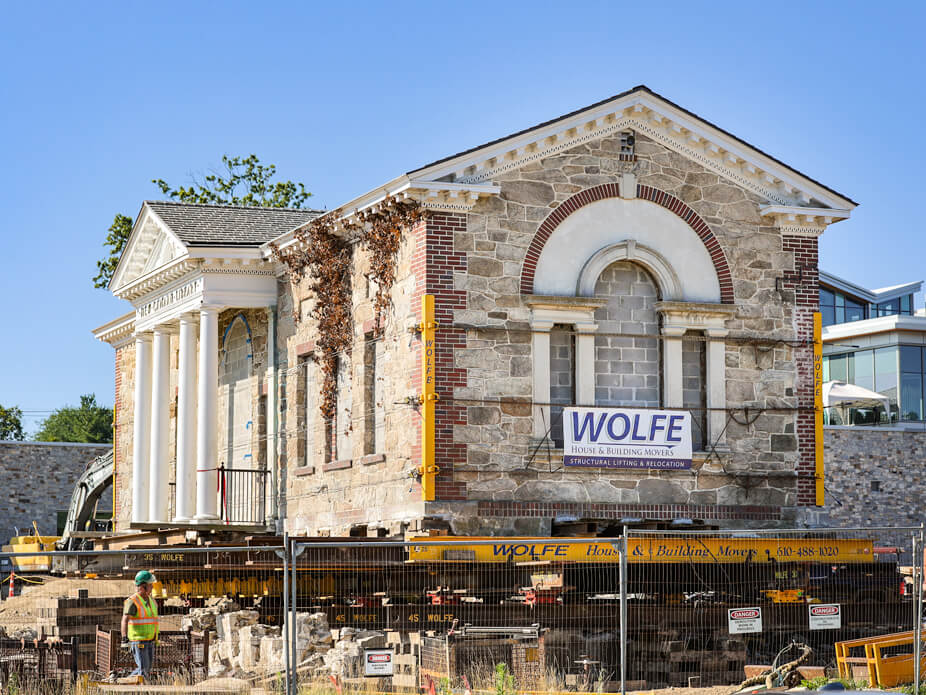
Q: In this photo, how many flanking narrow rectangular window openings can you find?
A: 2